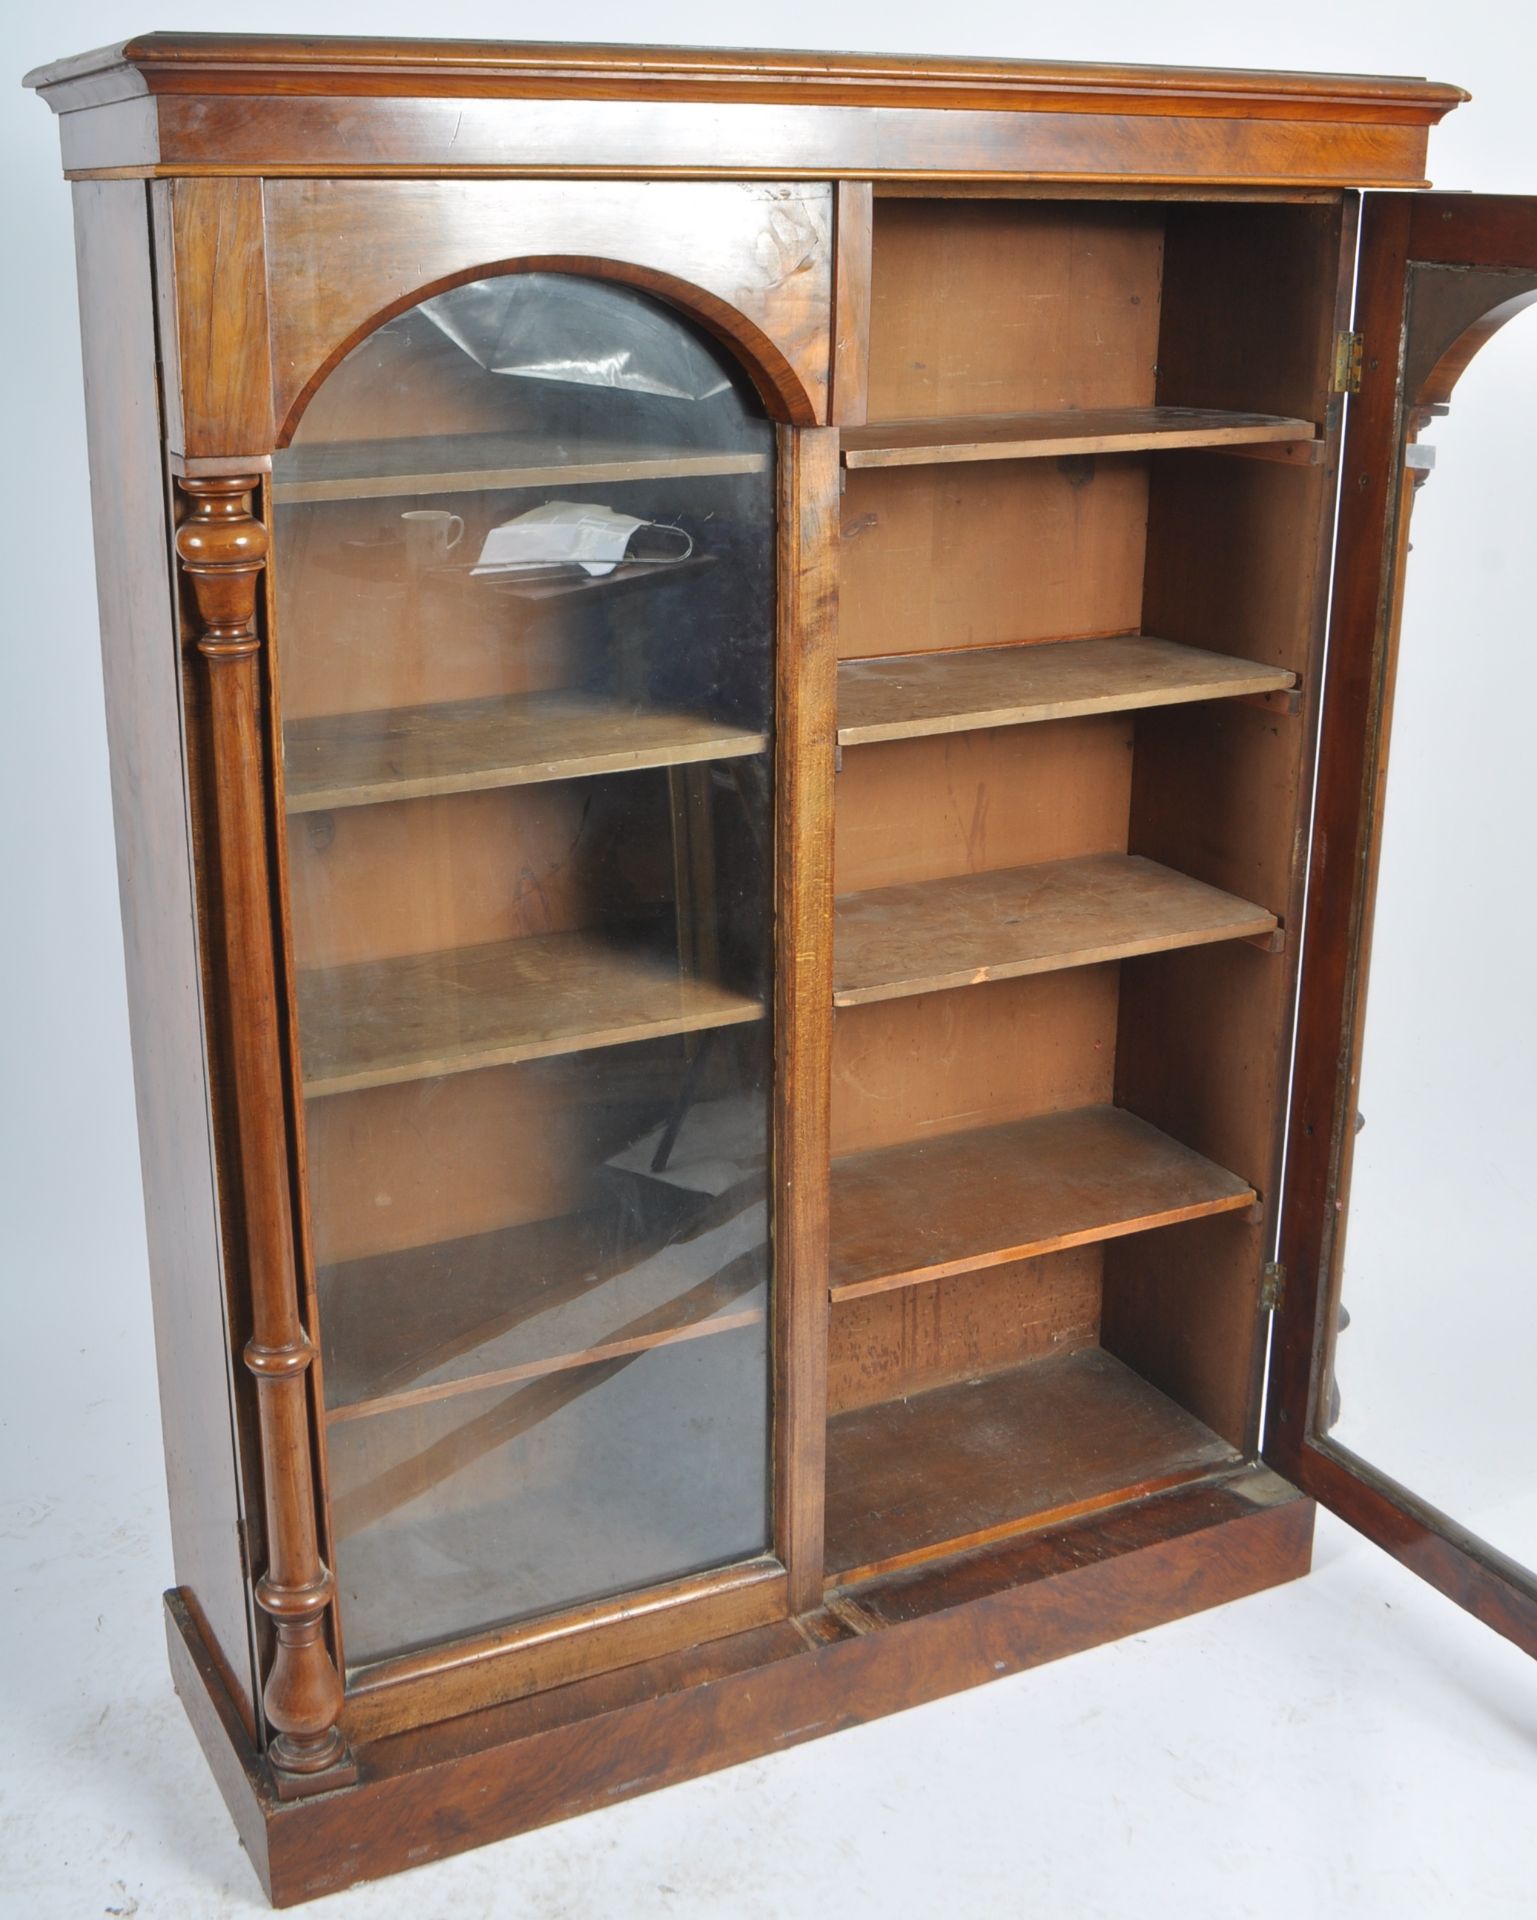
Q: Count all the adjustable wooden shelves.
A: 8